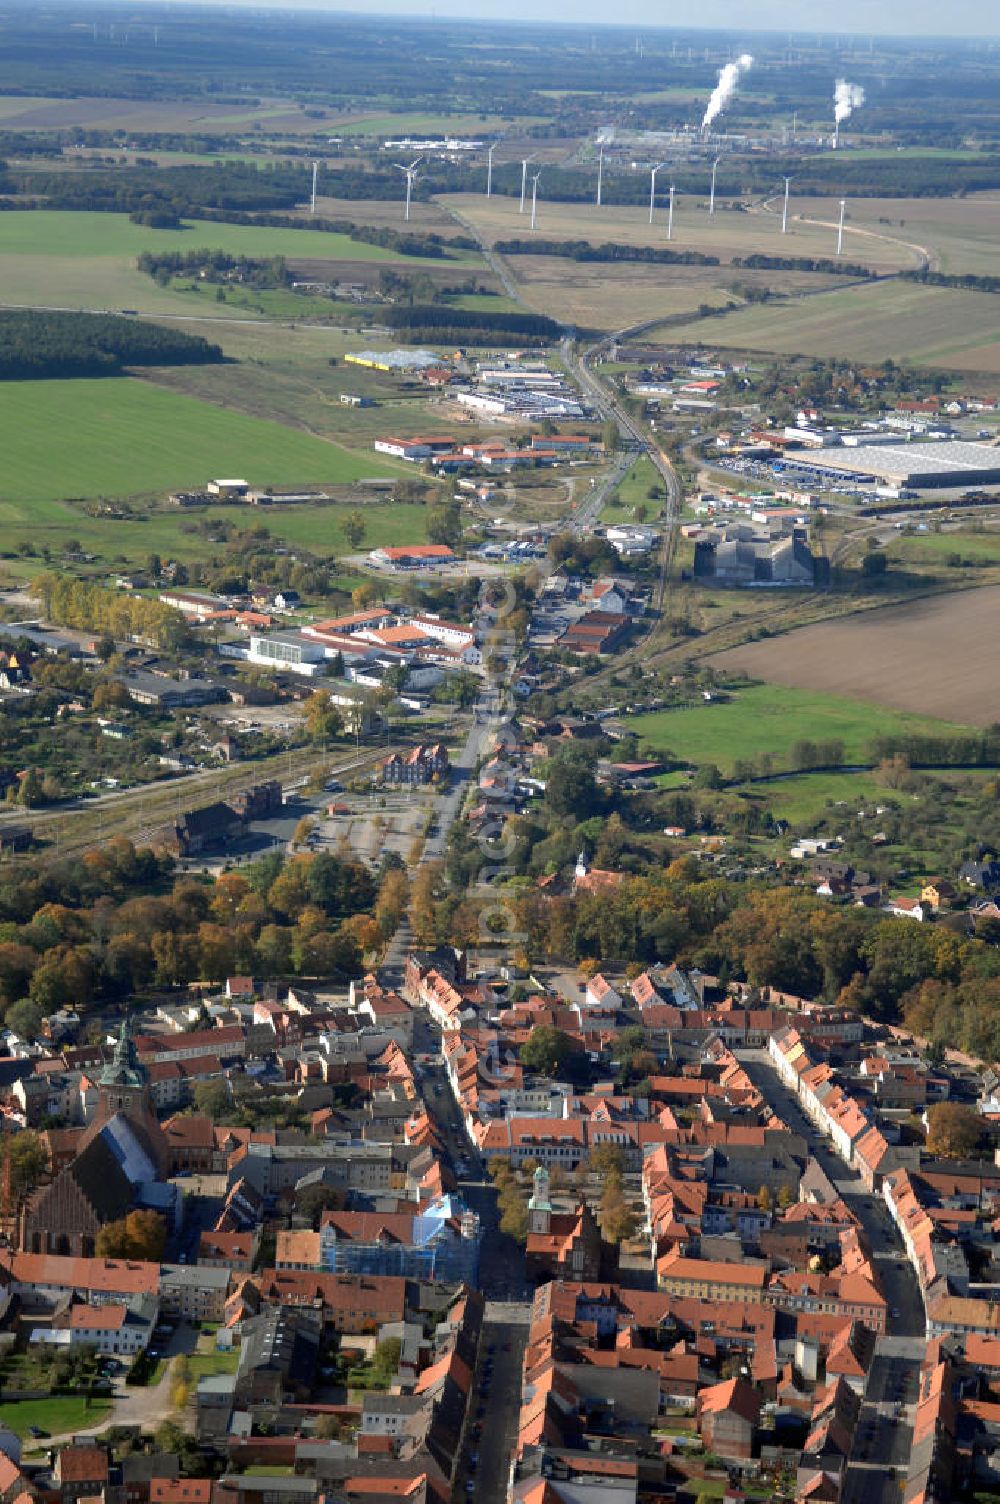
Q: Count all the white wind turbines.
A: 11